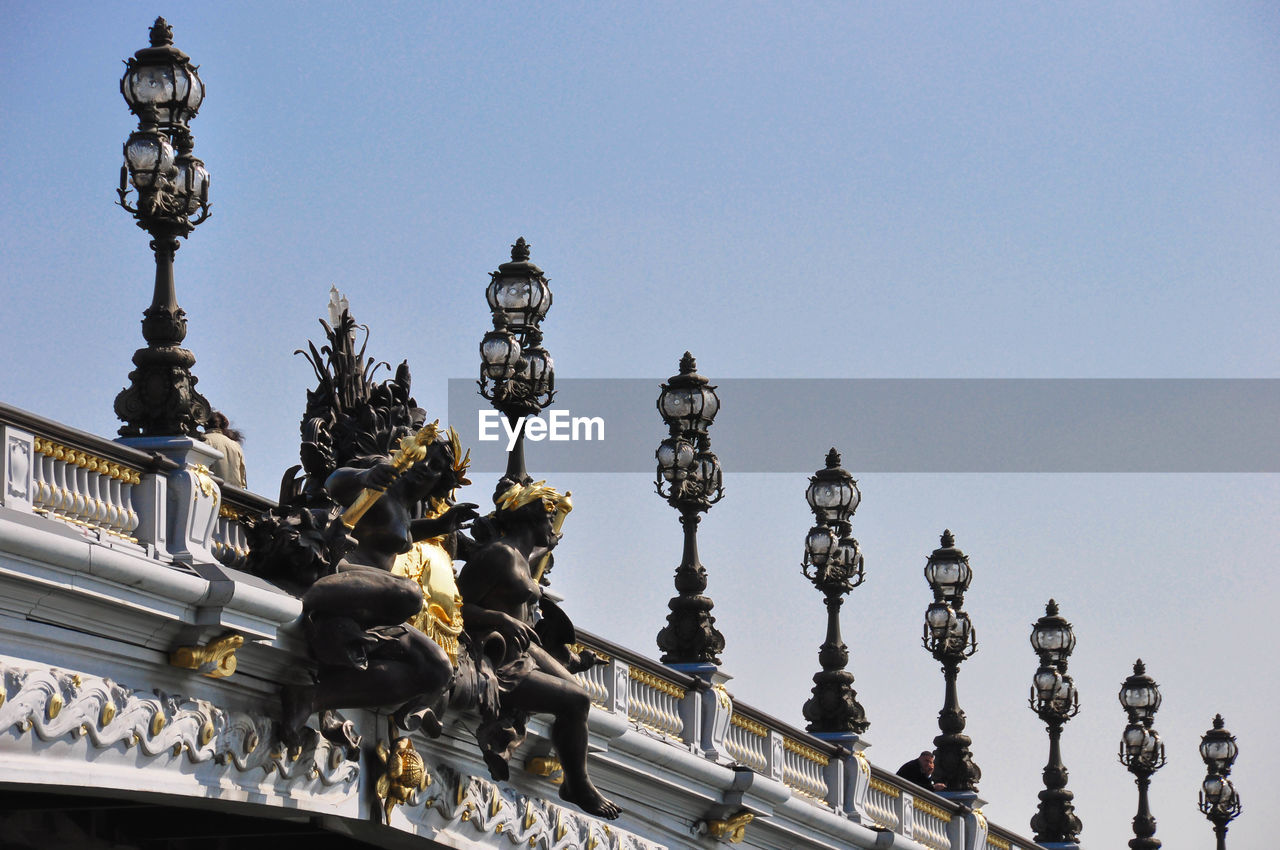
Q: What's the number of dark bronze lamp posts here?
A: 8